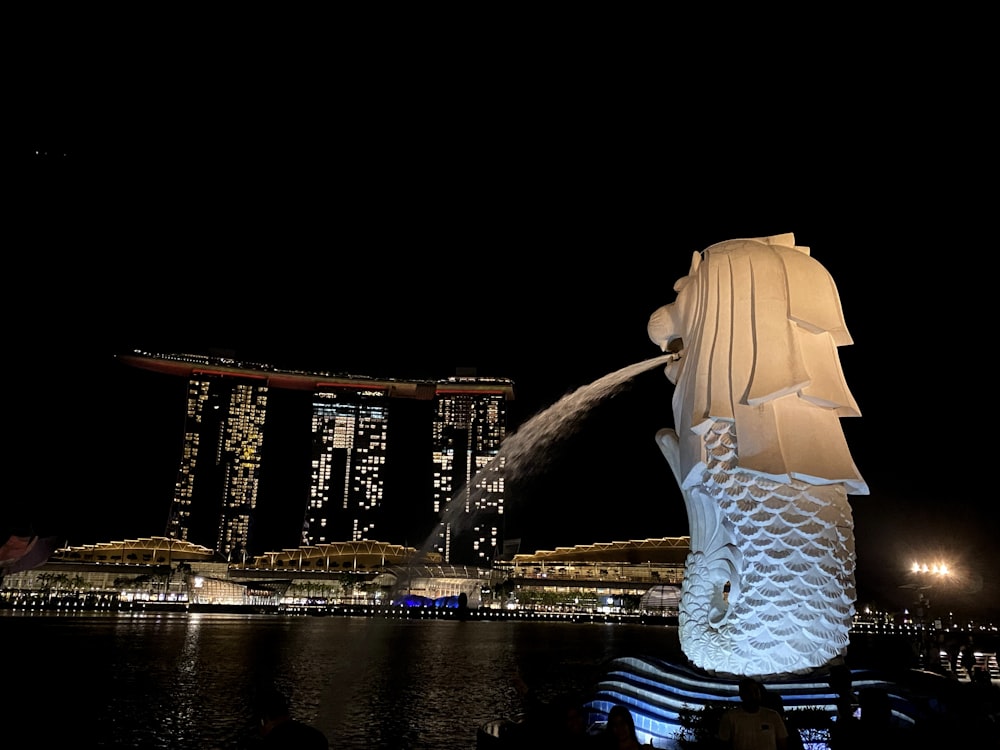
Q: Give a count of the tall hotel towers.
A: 3